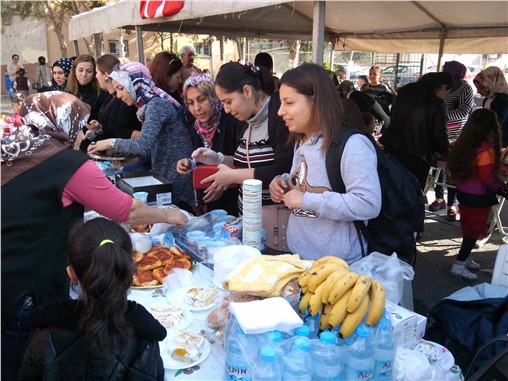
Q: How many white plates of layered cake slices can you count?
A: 3